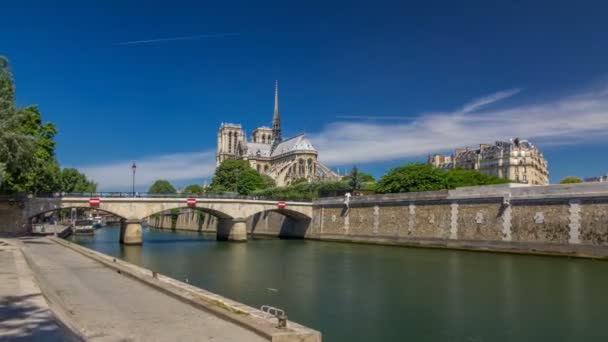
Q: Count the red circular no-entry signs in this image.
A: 3